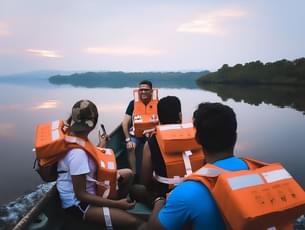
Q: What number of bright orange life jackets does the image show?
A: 4